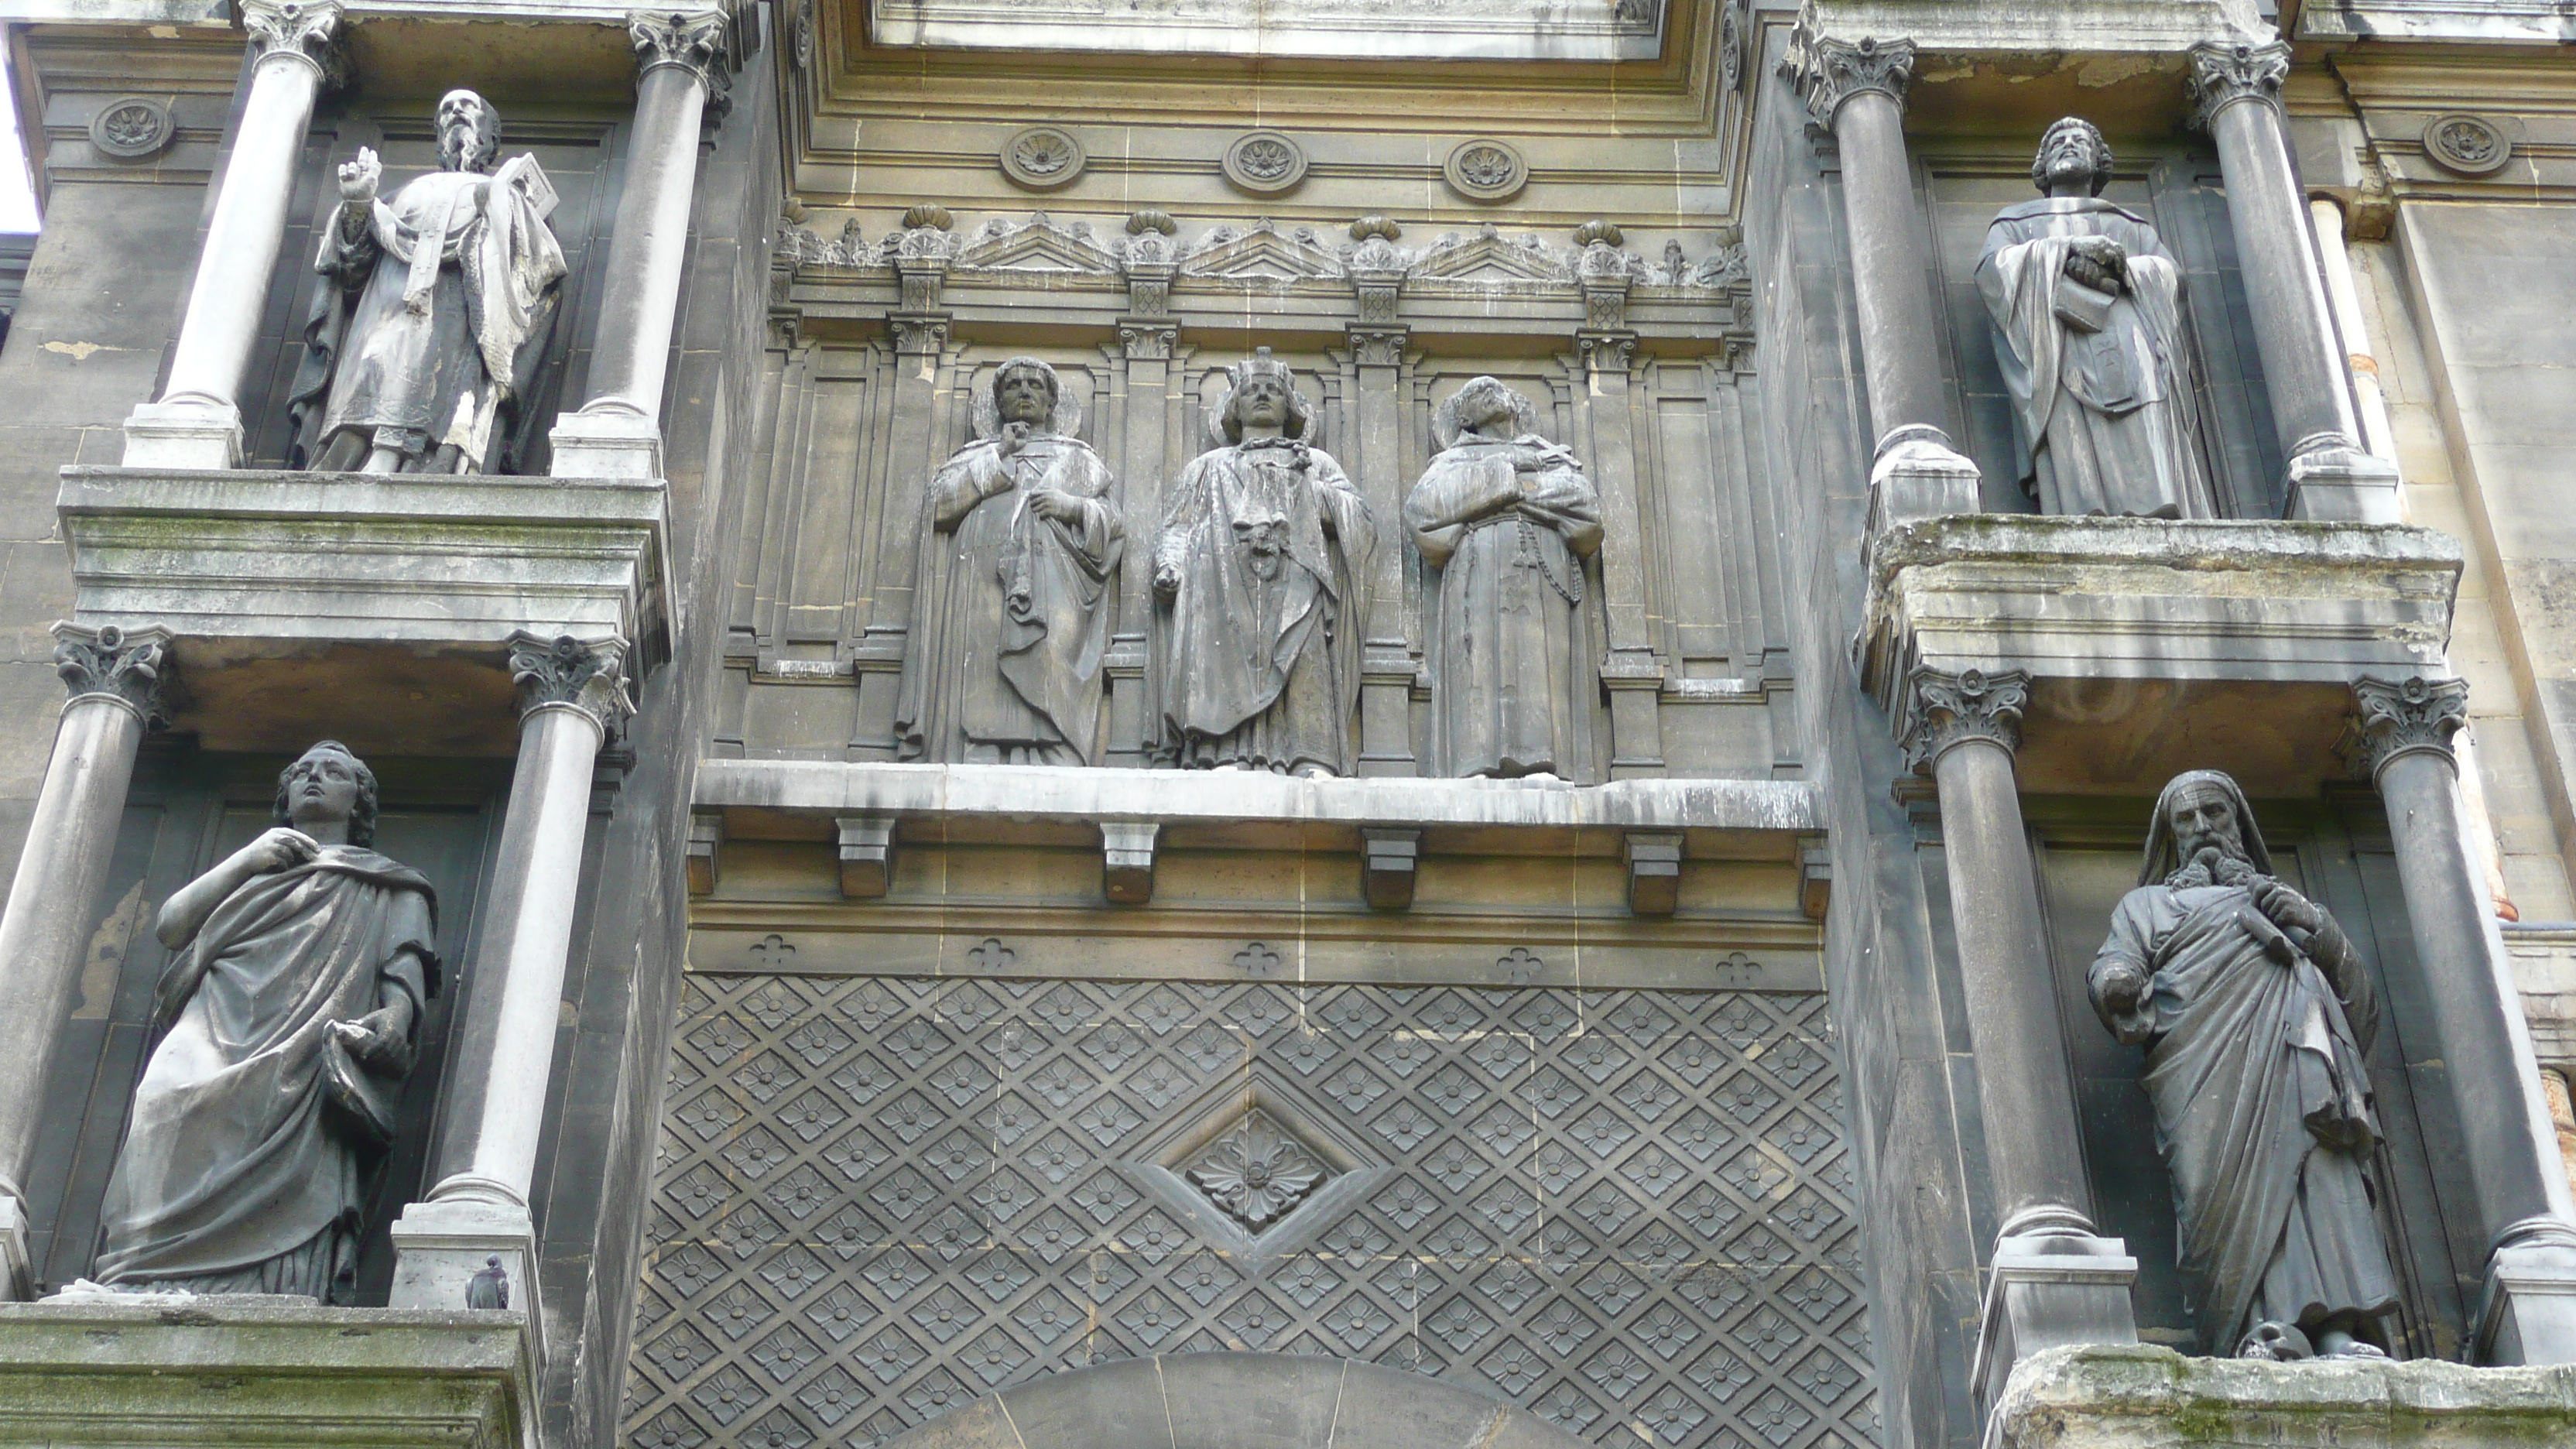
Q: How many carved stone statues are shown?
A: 7